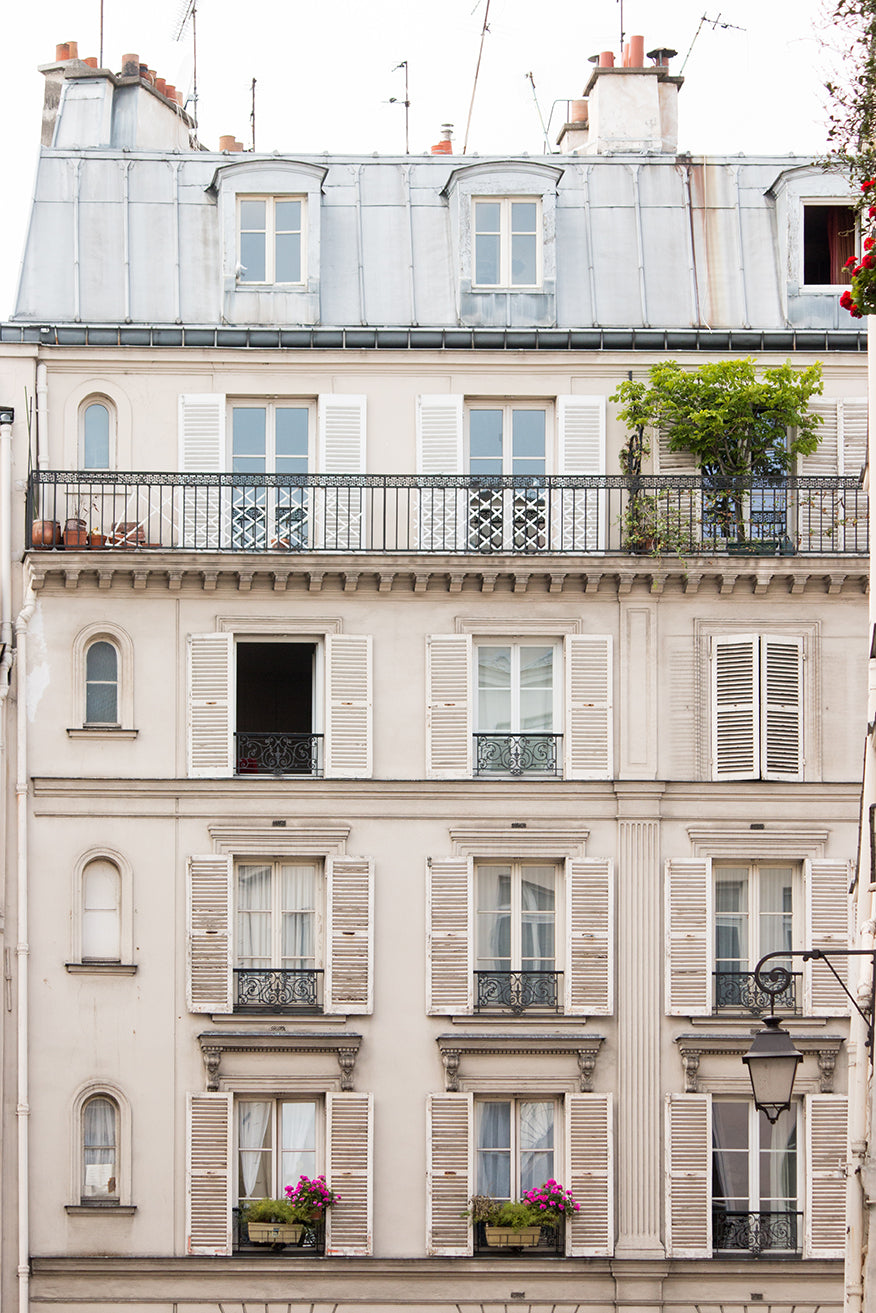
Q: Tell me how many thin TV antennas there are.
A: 8